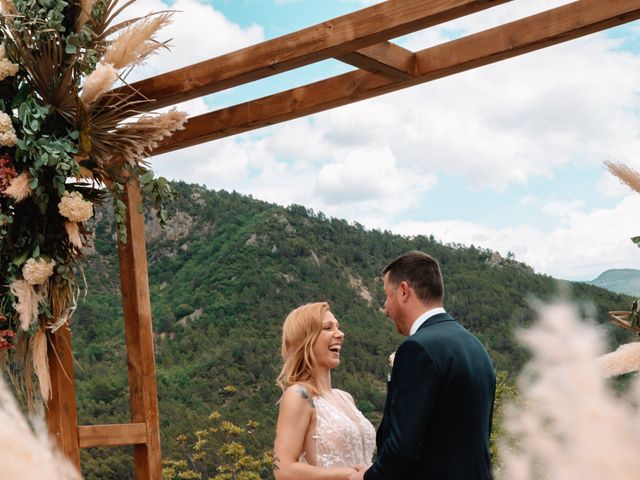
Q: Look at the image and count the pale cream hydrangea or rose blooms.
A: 4